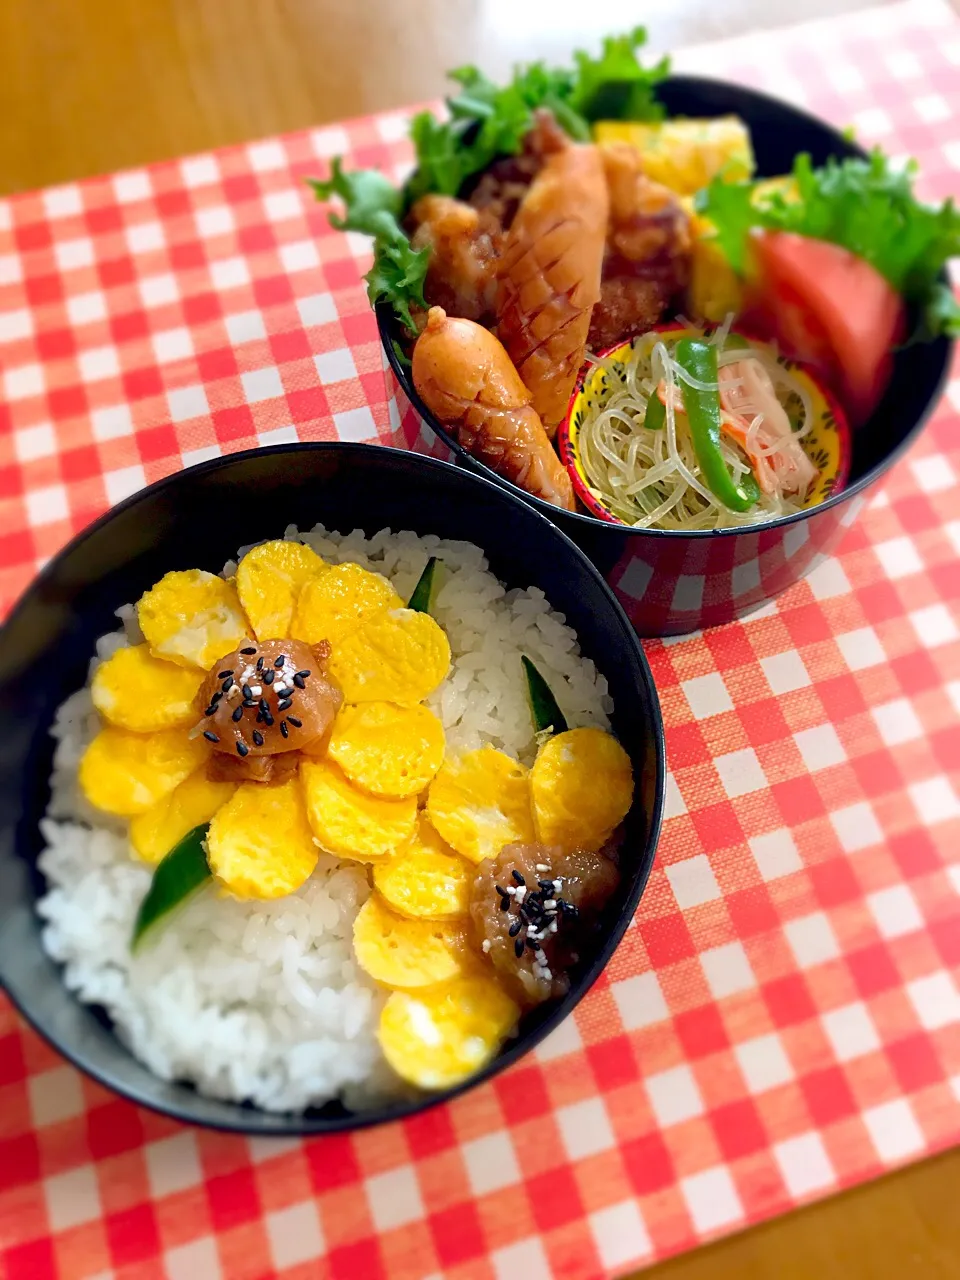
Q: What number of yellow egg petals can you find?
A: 15